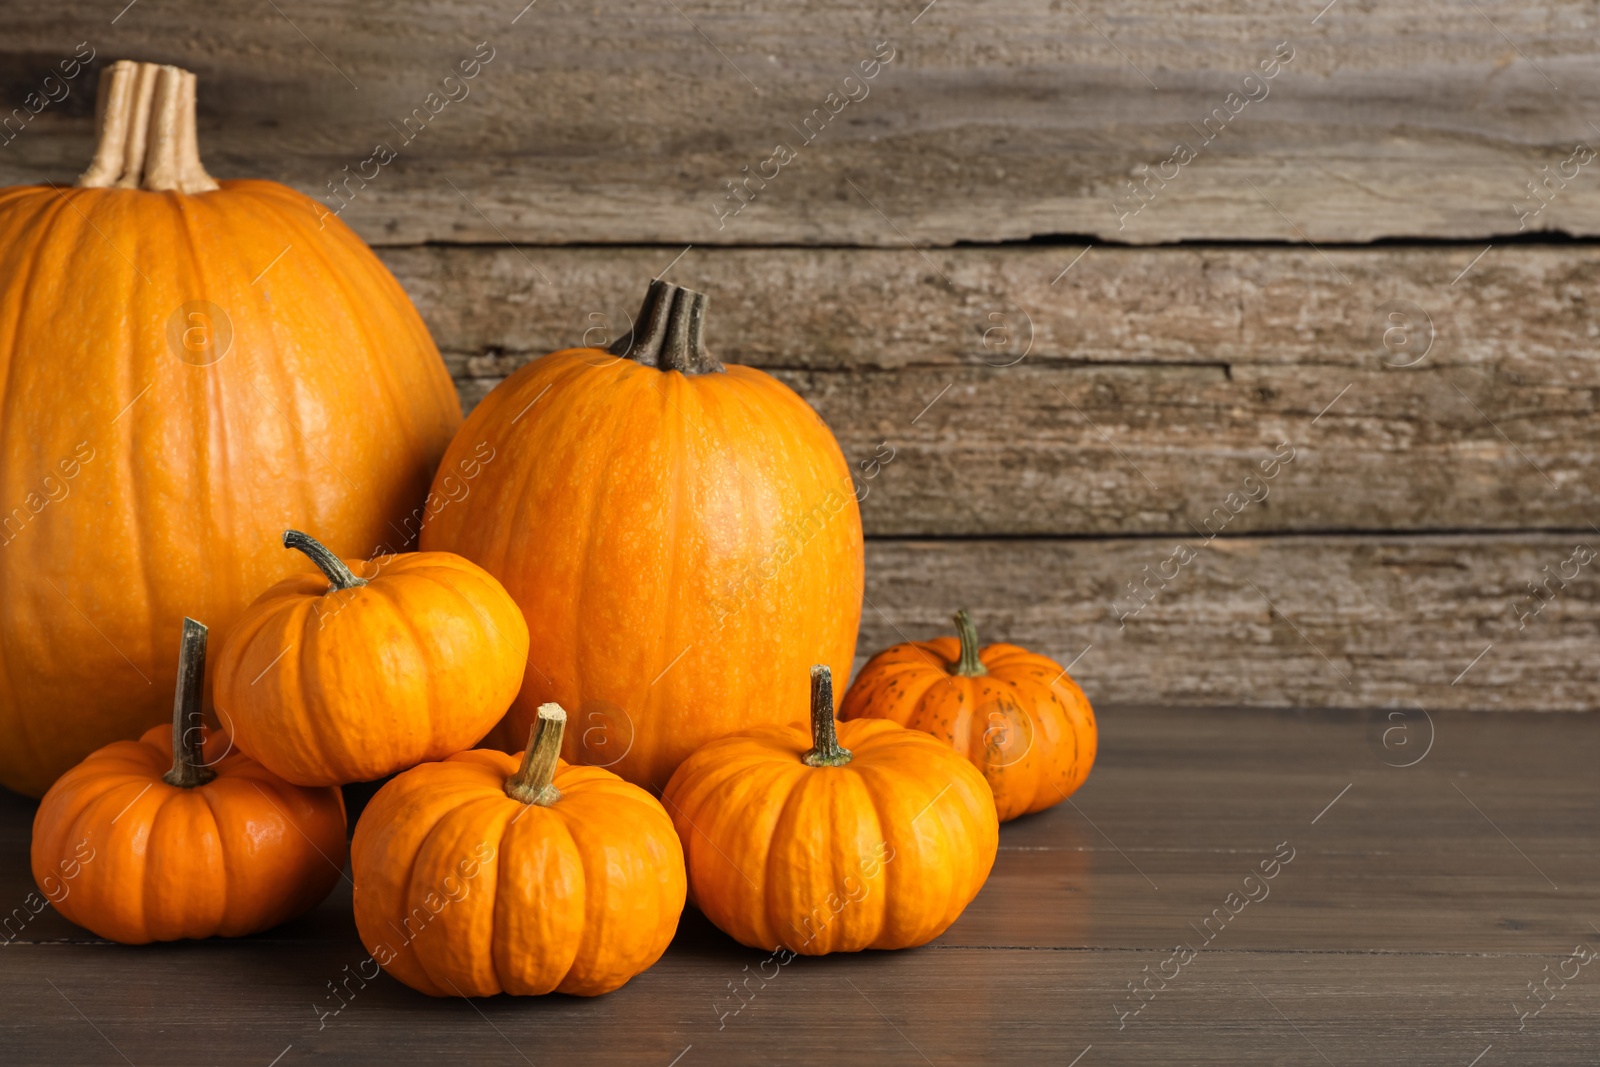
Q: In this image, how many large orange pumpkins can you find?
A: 2